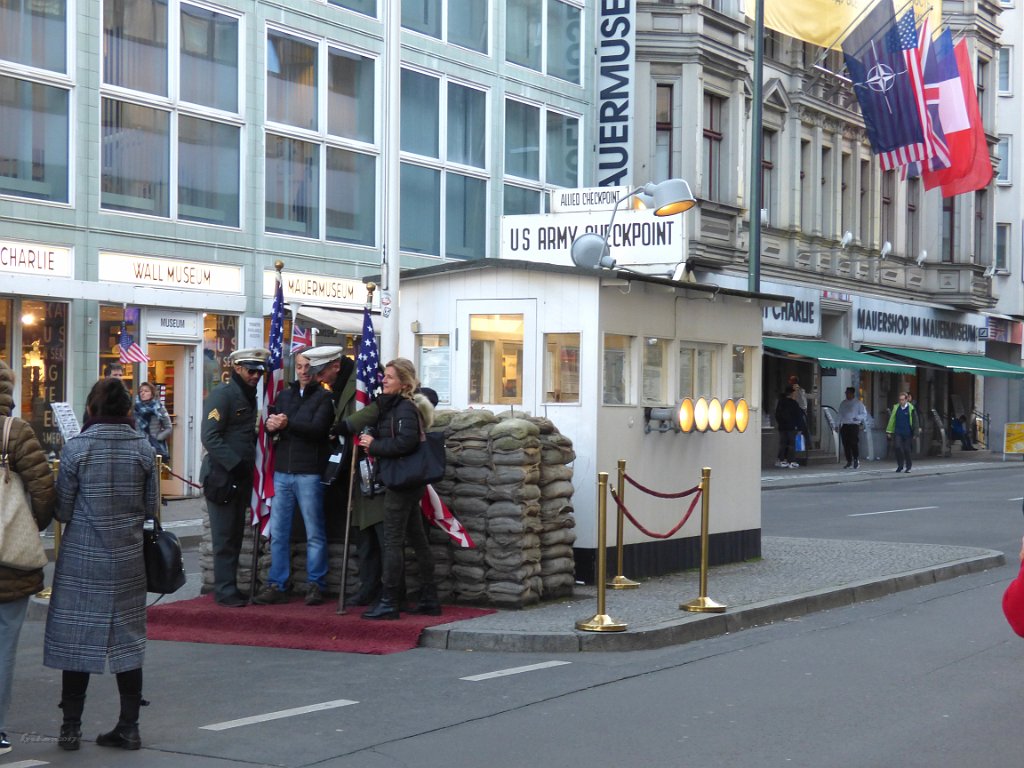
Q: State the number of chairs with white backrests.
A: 0